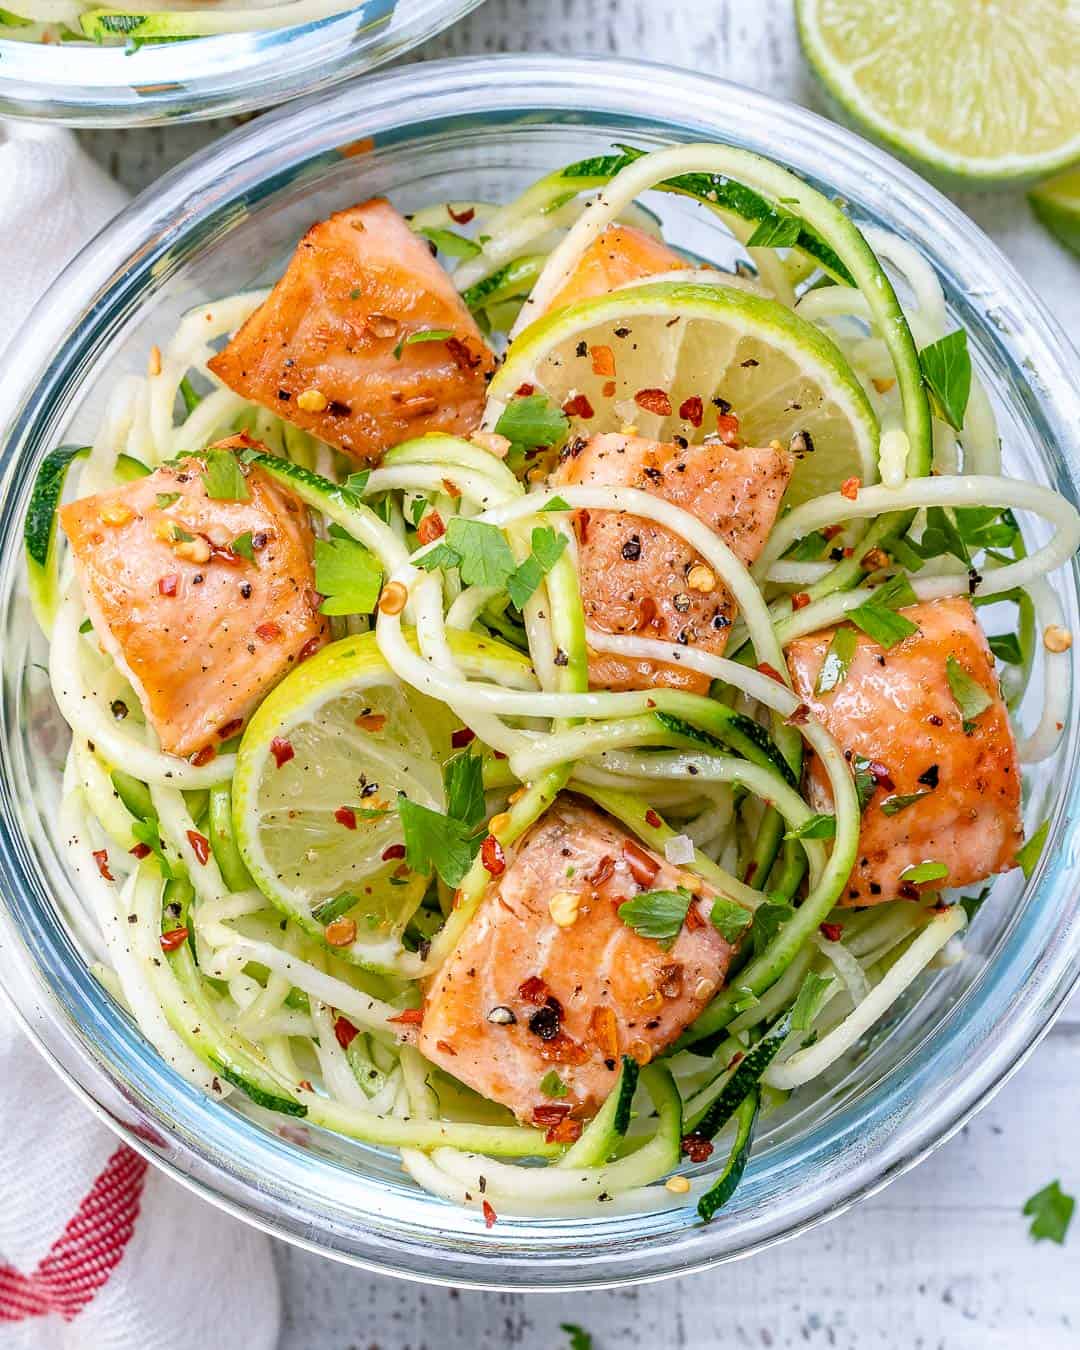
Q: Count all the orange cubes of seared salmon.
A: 6